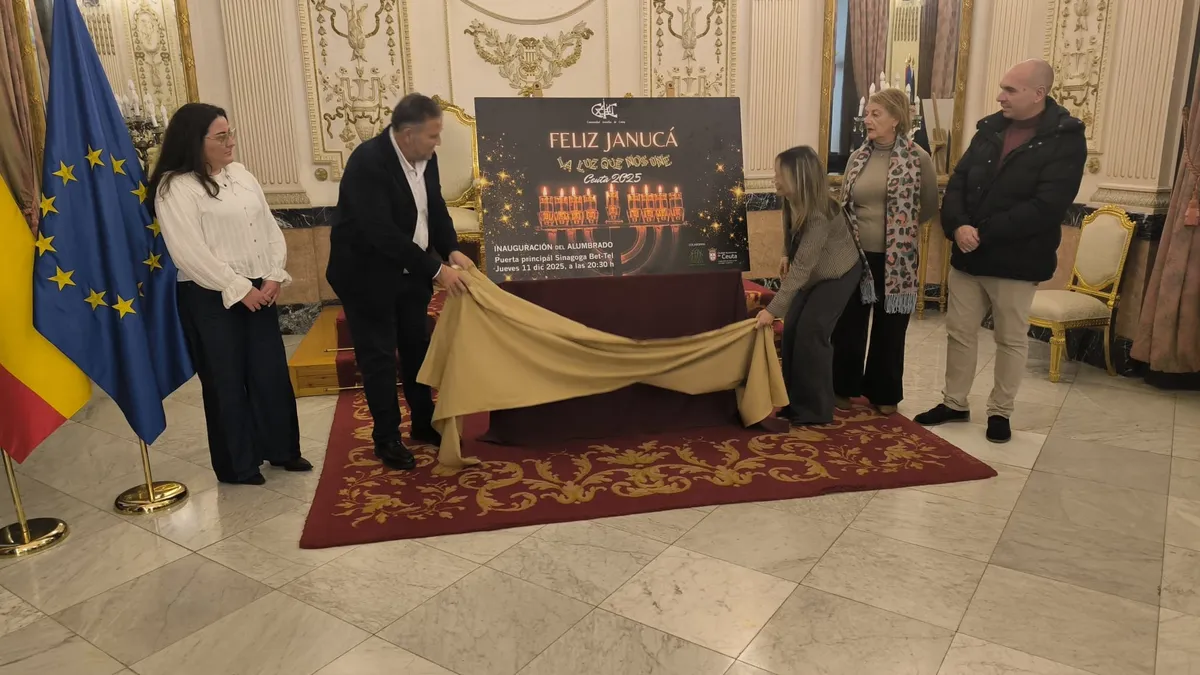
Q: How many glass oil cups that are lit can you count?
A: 9